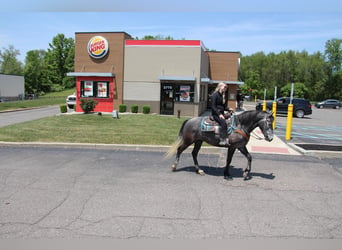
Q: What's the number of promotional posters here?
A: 3